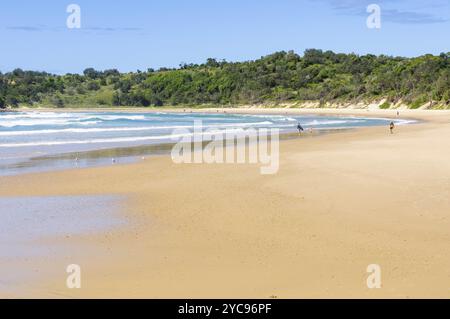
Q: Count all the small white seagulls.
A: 3